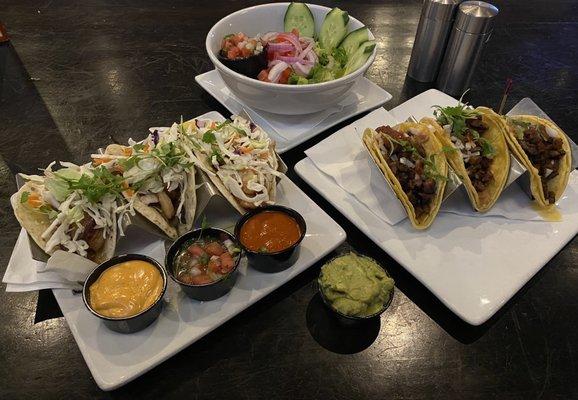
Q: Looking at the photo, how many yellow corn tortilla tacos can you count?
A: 3